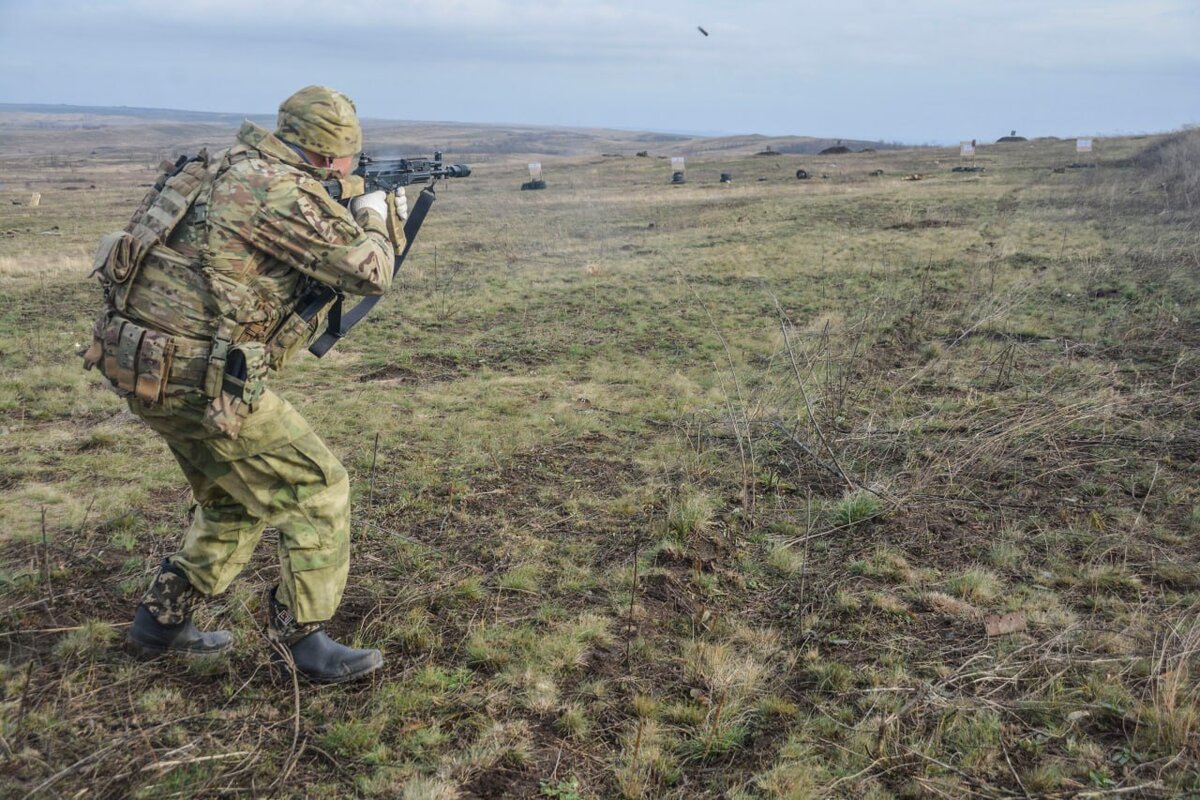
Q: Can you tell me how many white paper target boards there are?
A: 4